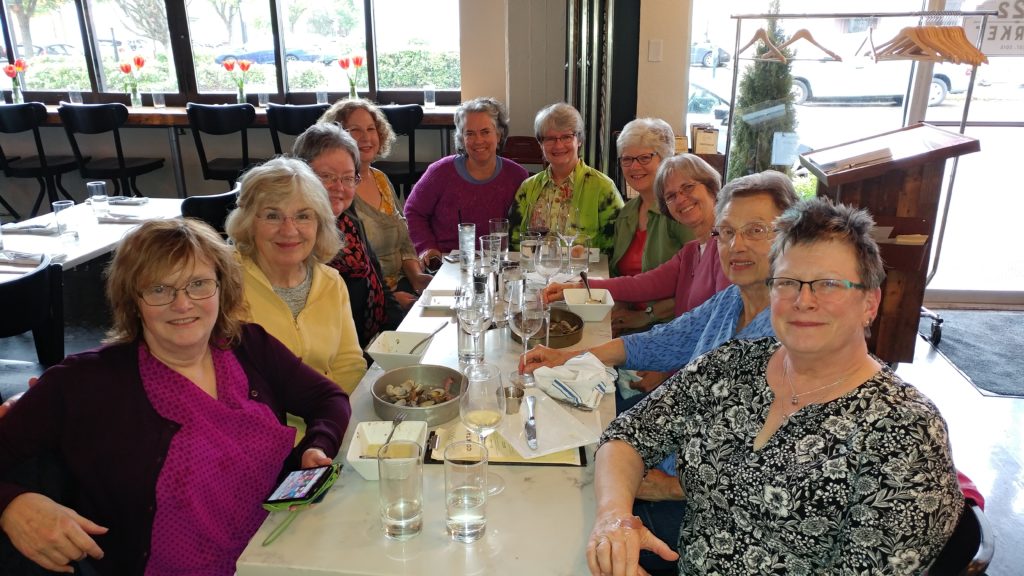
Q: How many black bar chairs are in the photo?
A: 5